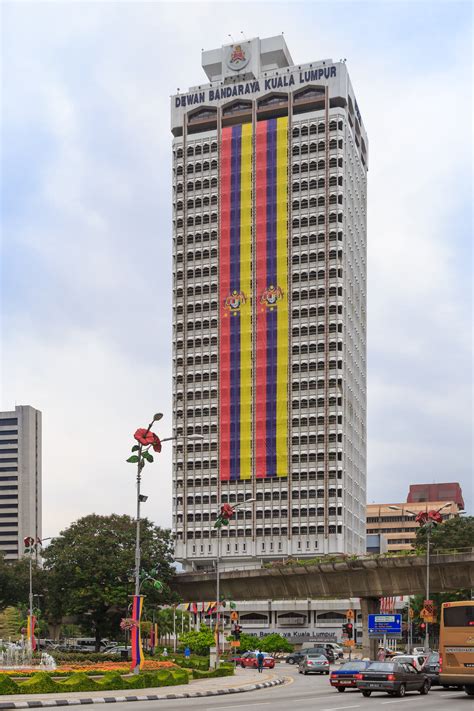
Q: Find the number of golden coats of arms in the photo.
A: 2